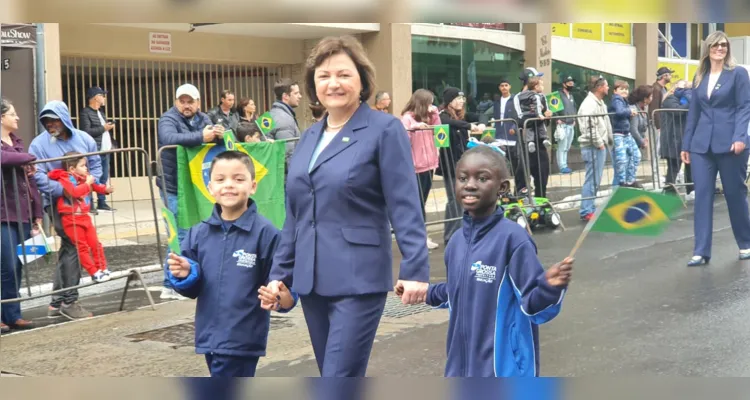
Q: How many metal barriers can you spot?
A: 5